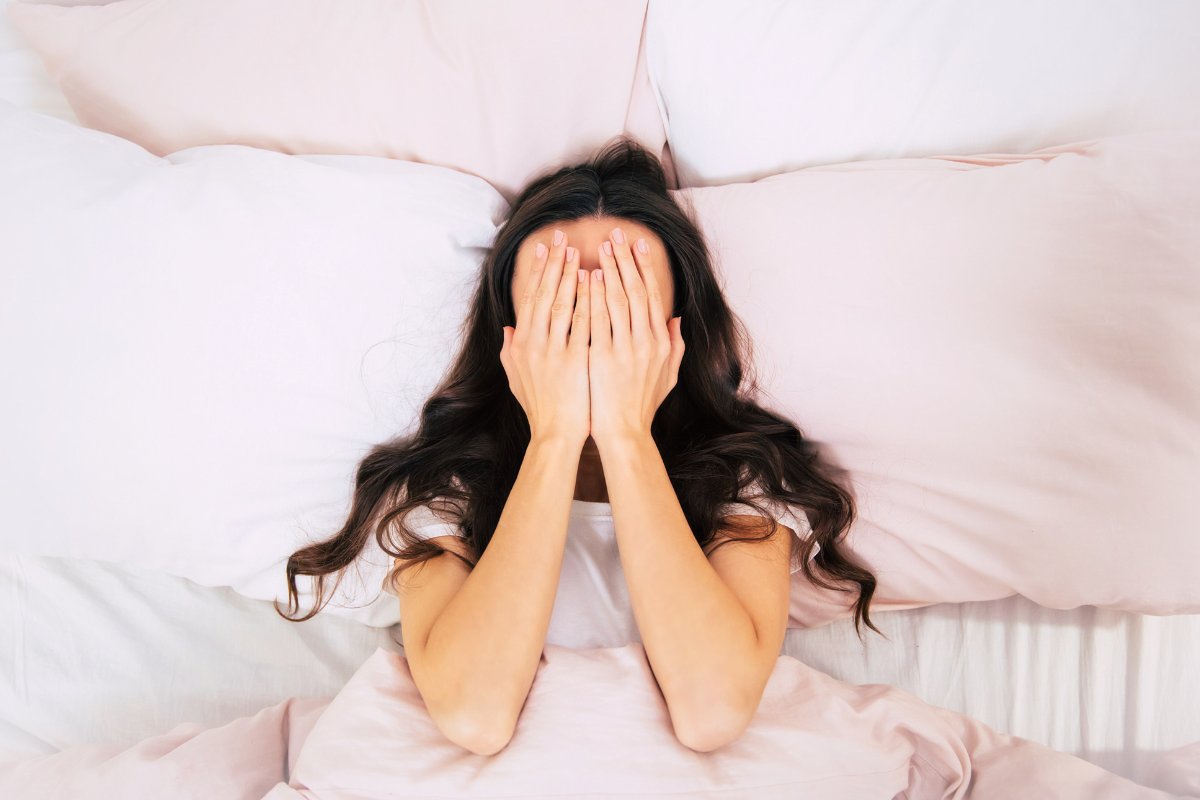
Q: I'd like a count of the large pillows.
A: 4